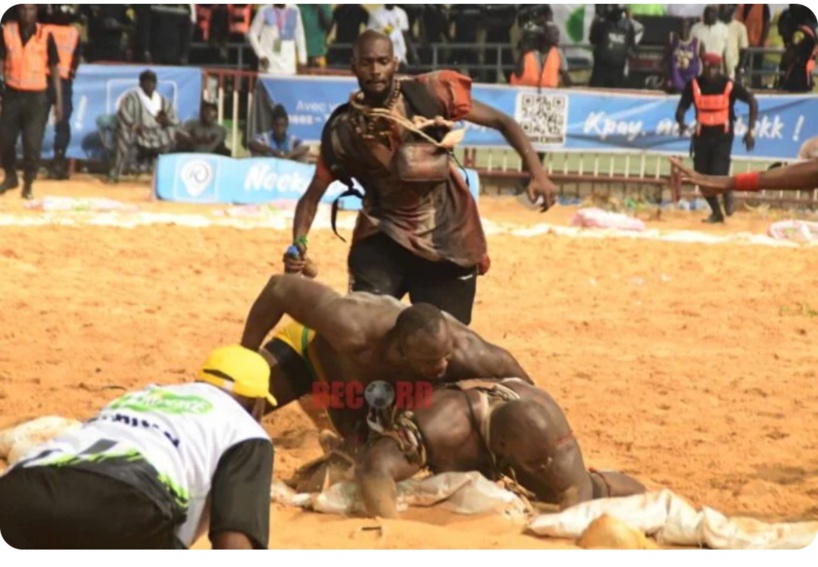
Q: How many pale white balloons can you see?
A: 0